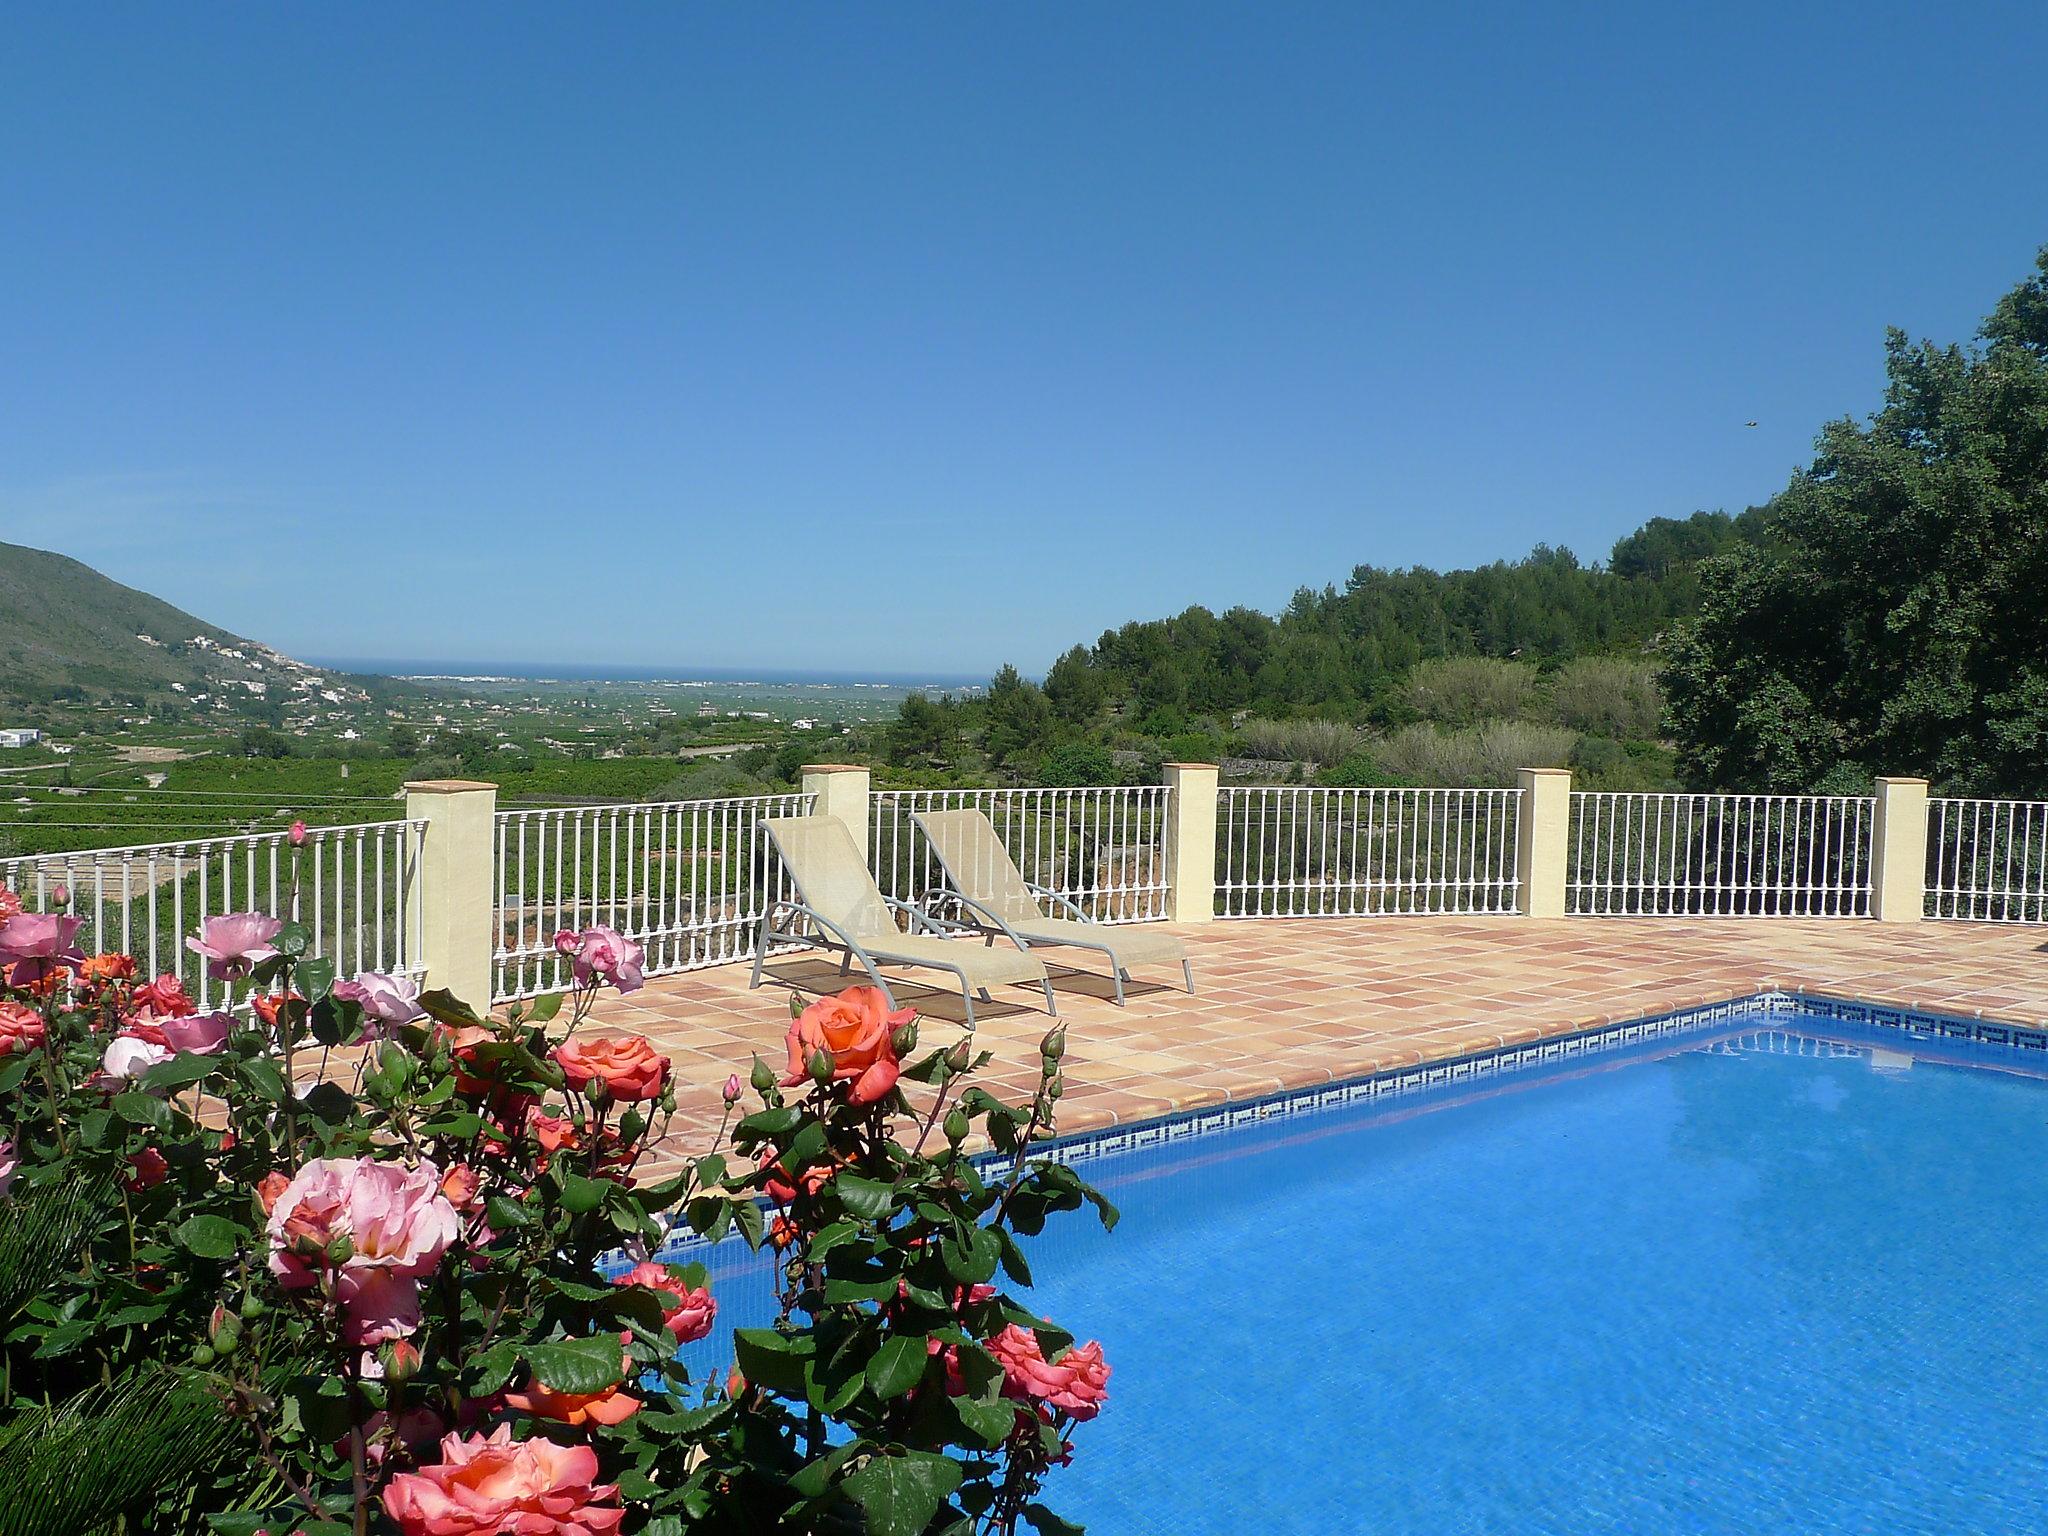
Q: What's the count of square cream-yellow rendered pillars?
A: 5